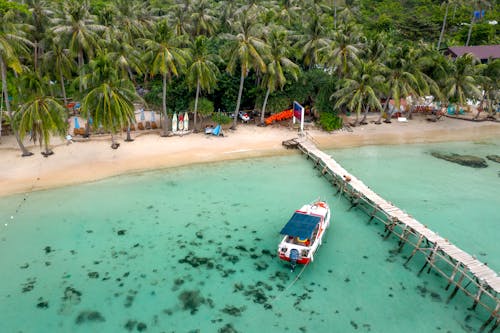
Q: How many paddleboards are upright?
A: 3